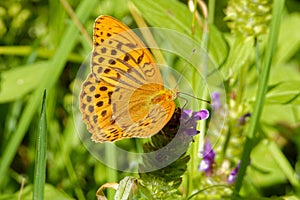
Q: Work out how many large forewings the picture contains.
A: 2